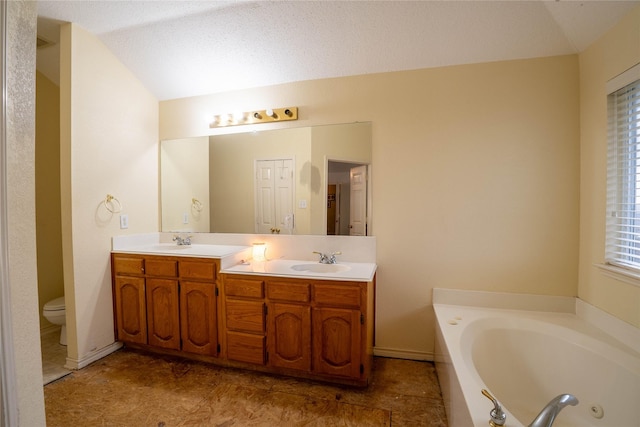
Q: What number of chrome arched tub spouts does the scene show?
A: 1